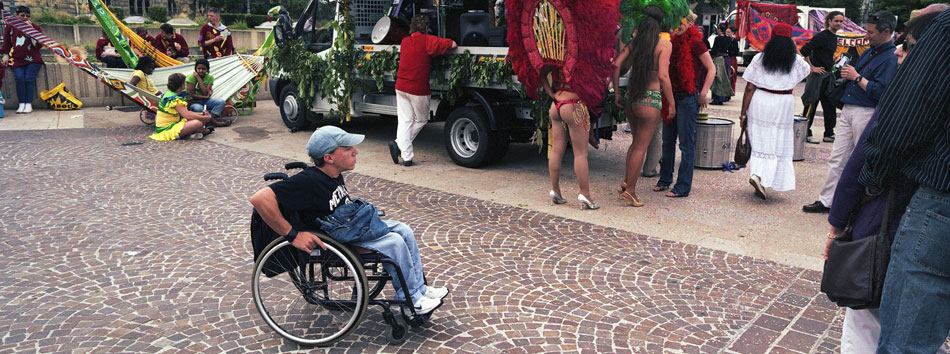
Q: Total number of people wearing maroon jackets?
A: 5